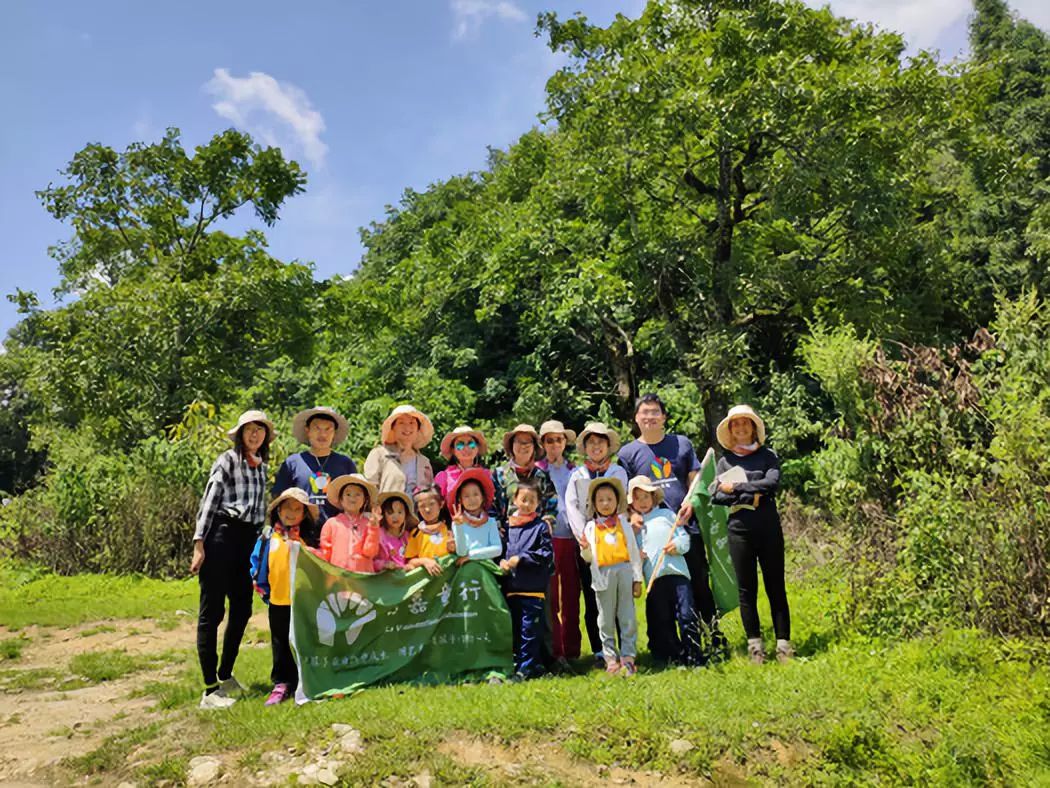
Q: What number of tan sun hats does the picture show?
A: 13